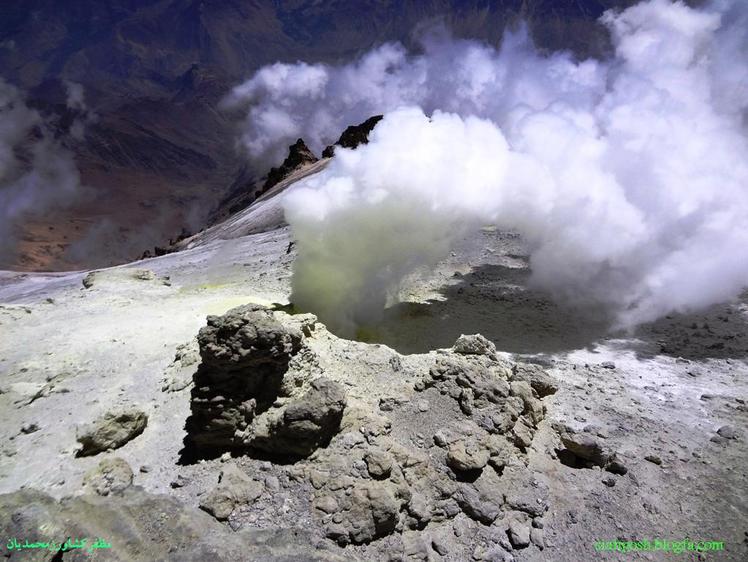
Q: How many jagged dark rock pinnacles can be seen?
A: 2